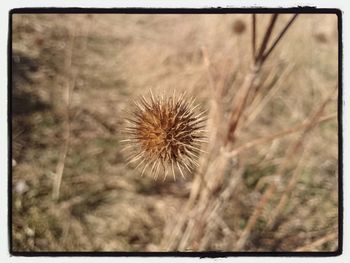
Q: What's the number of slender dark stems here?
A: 3